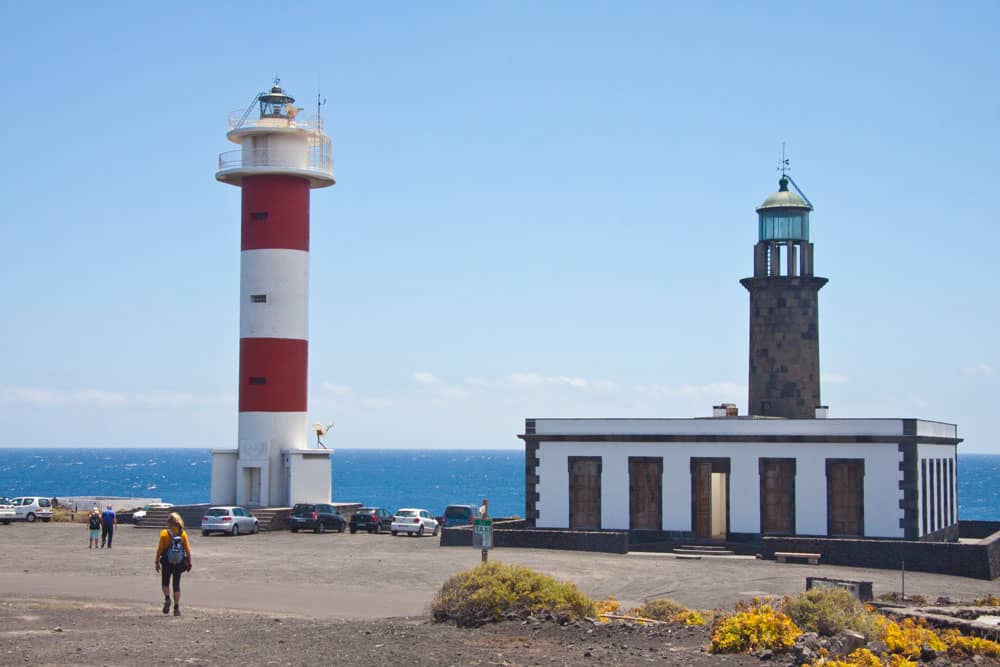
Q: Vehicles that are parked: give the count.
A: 7